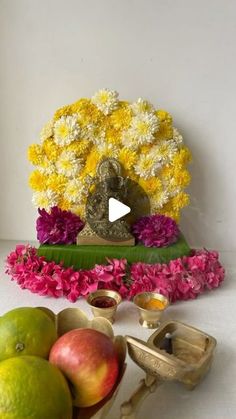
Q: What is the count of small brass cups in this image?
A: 2